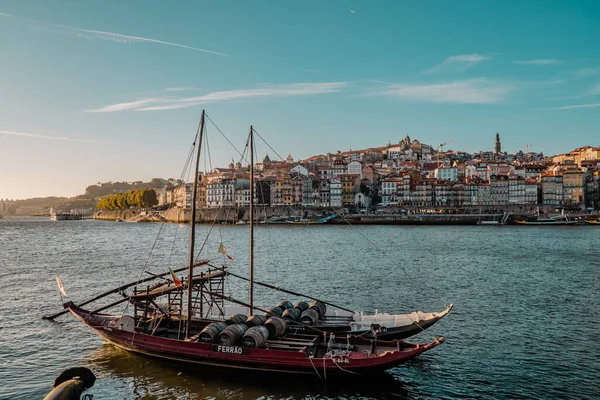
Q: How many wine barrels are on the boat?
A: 12